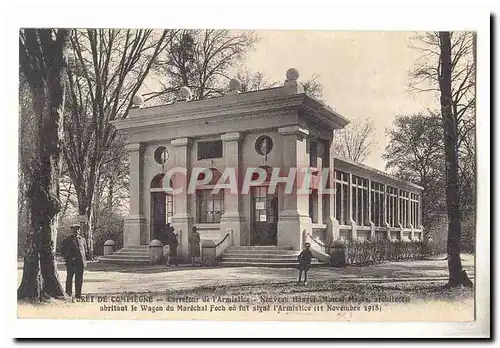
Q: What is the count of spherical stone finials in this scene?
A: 4